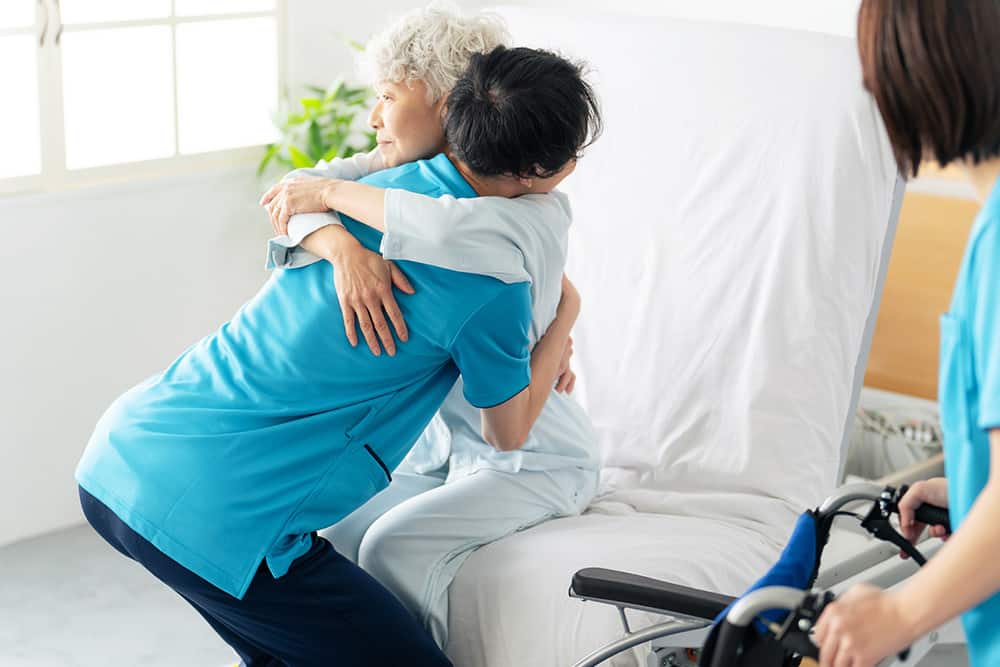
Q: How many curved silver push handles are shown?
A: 2